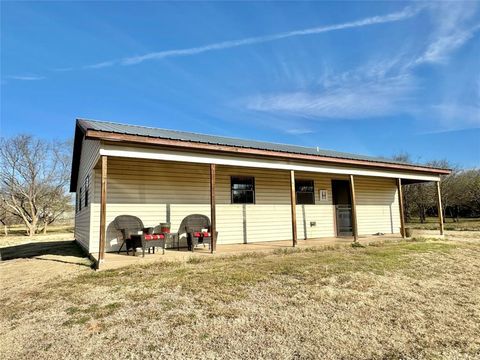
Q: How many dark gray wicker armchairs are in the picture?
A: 2